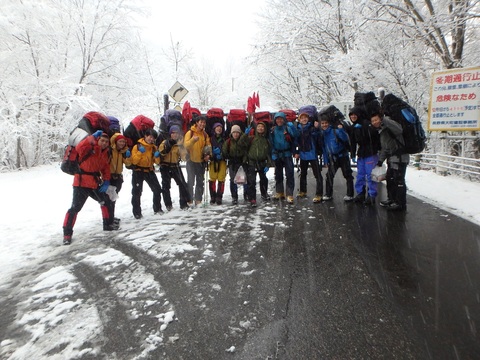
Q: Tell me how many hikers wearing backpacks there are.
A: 13